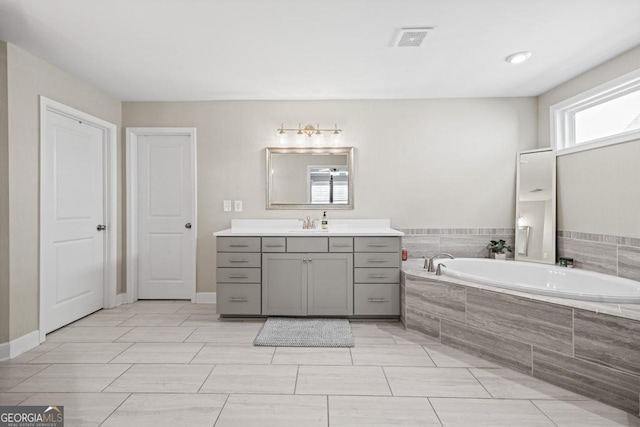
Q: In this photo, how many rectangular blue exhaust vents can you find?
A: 0